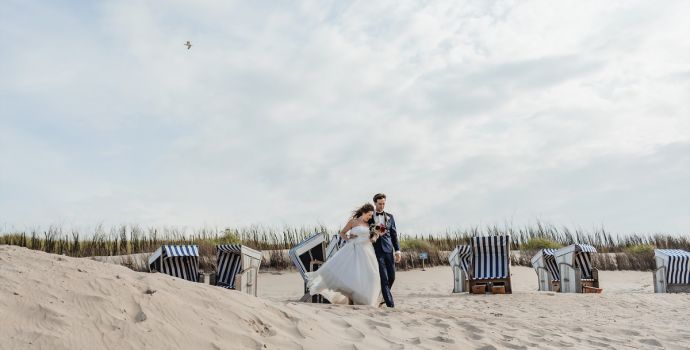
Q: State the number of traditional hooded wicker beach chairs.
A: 9